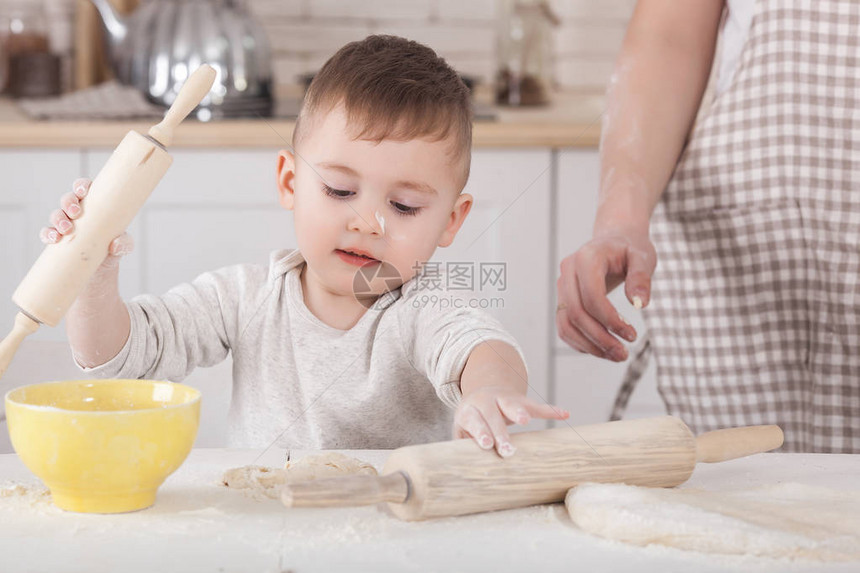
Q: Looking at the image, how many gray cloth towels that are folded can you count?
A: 1